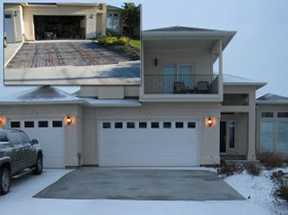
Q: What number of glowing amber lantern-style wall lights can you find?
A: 3